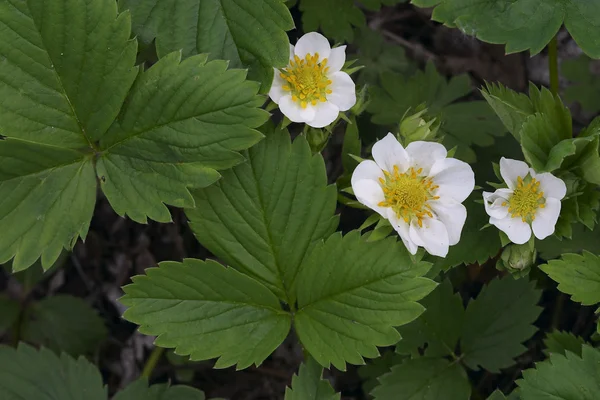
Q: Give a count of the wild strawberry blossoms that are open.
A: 3